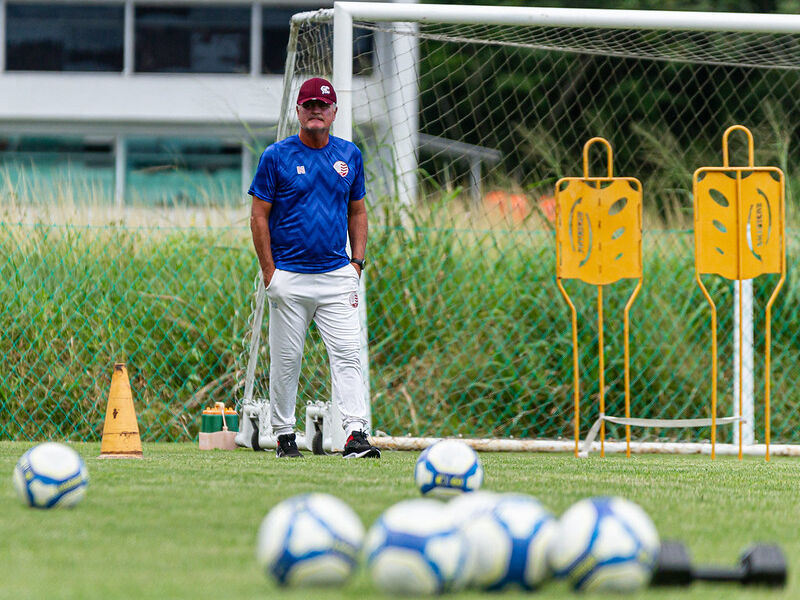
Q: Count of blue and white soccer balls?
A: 7